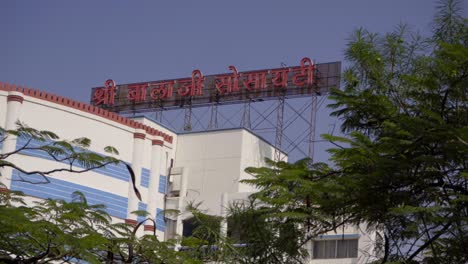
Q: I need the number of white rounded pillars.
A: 3